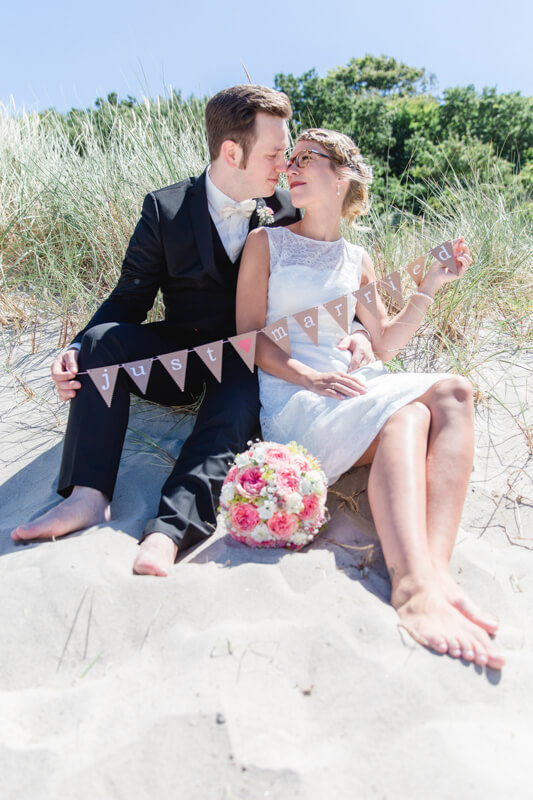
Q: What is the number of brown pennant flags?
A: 12